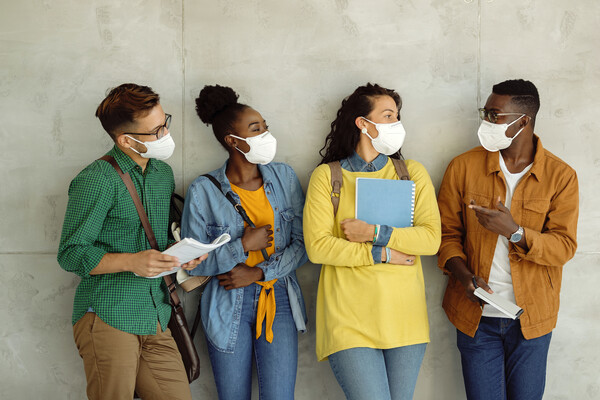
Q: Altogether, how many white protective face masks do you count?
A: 4